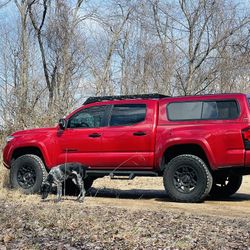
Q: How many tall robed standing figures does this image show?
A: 0